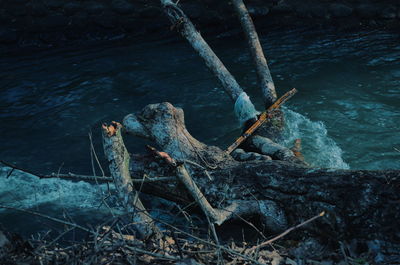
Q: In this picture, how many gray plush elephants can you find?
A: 0